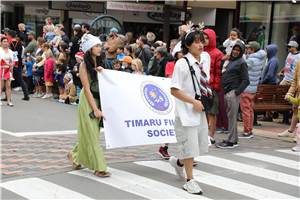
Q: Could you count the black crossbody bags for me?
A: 1